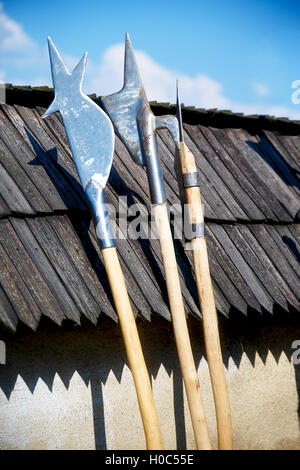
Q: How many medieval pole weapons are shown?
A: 3